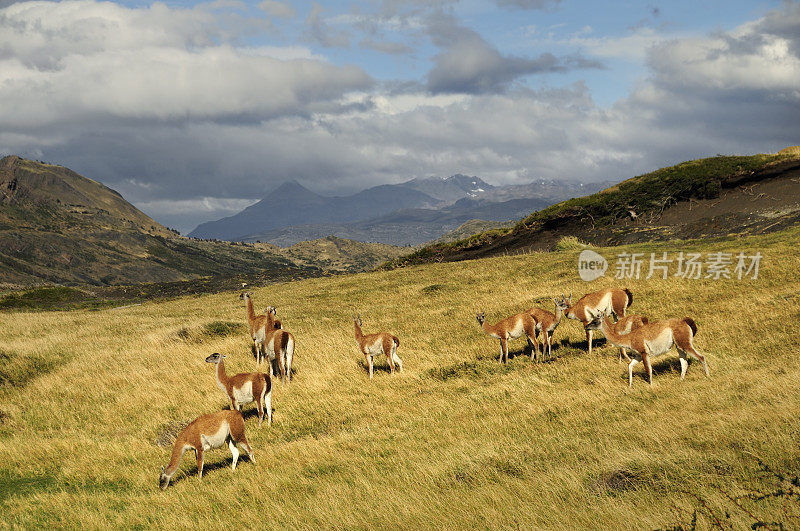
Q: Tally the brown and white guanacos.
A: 10